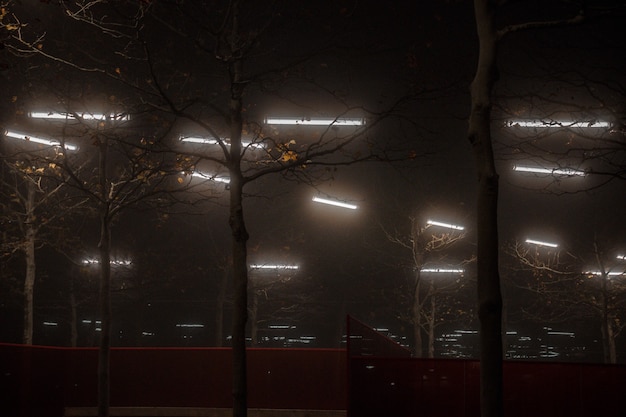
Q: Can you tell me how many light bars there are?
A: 15